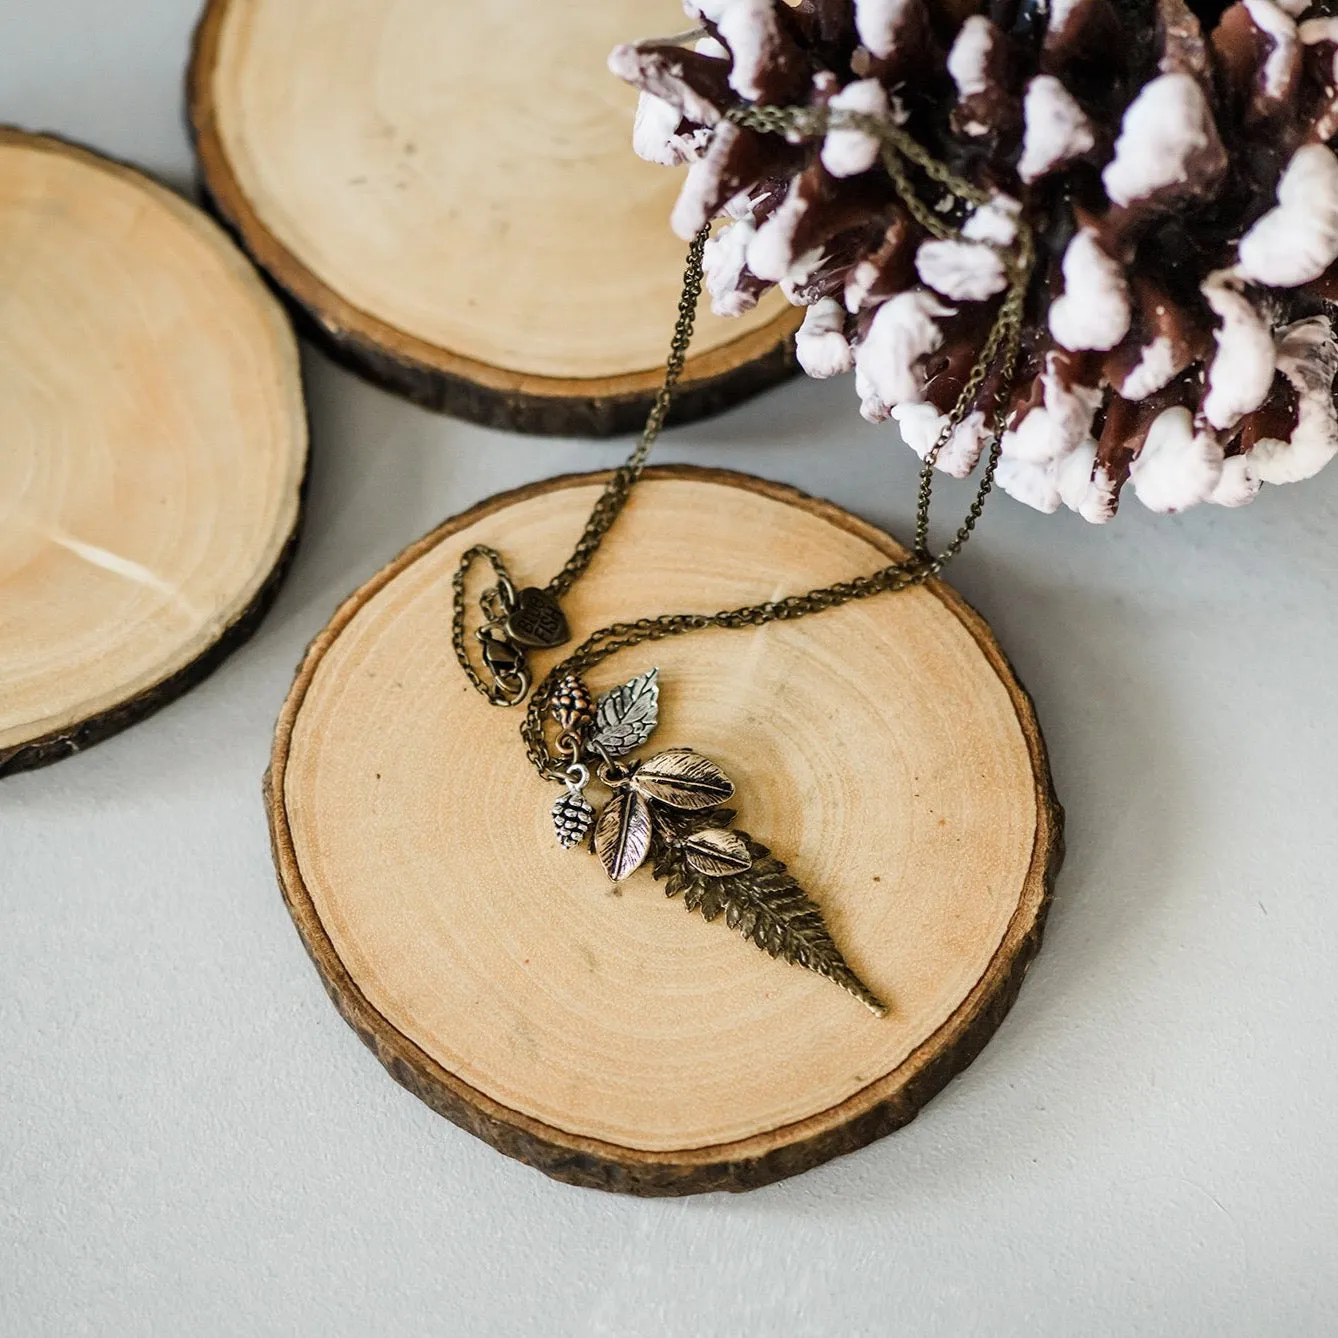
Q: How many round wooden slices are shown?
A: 3